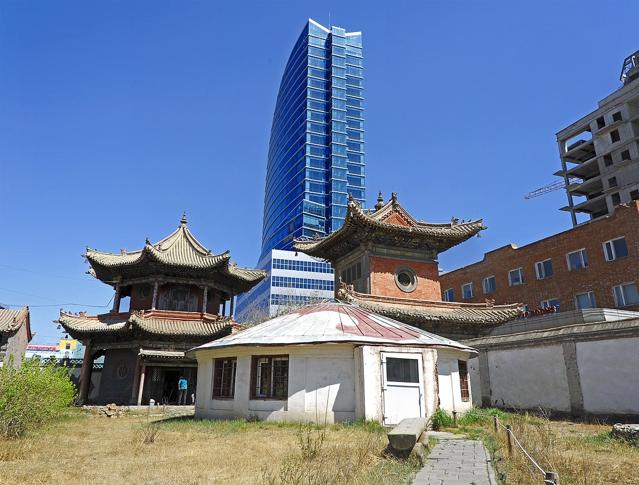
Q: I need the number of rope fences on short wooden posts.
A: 1